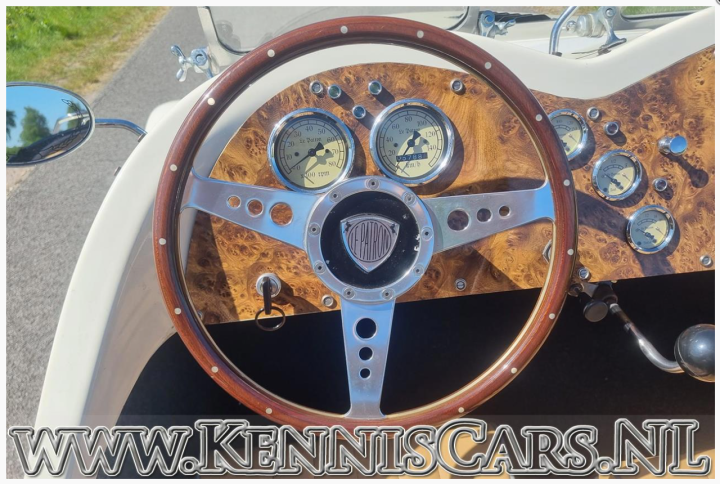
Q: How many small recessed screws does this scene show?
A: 9